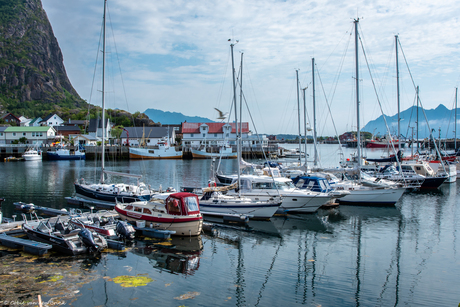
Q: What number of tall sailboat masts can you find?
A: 10